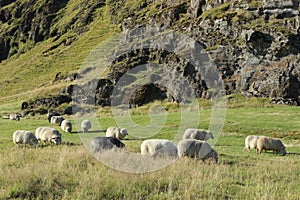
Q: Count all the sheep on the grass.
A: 14